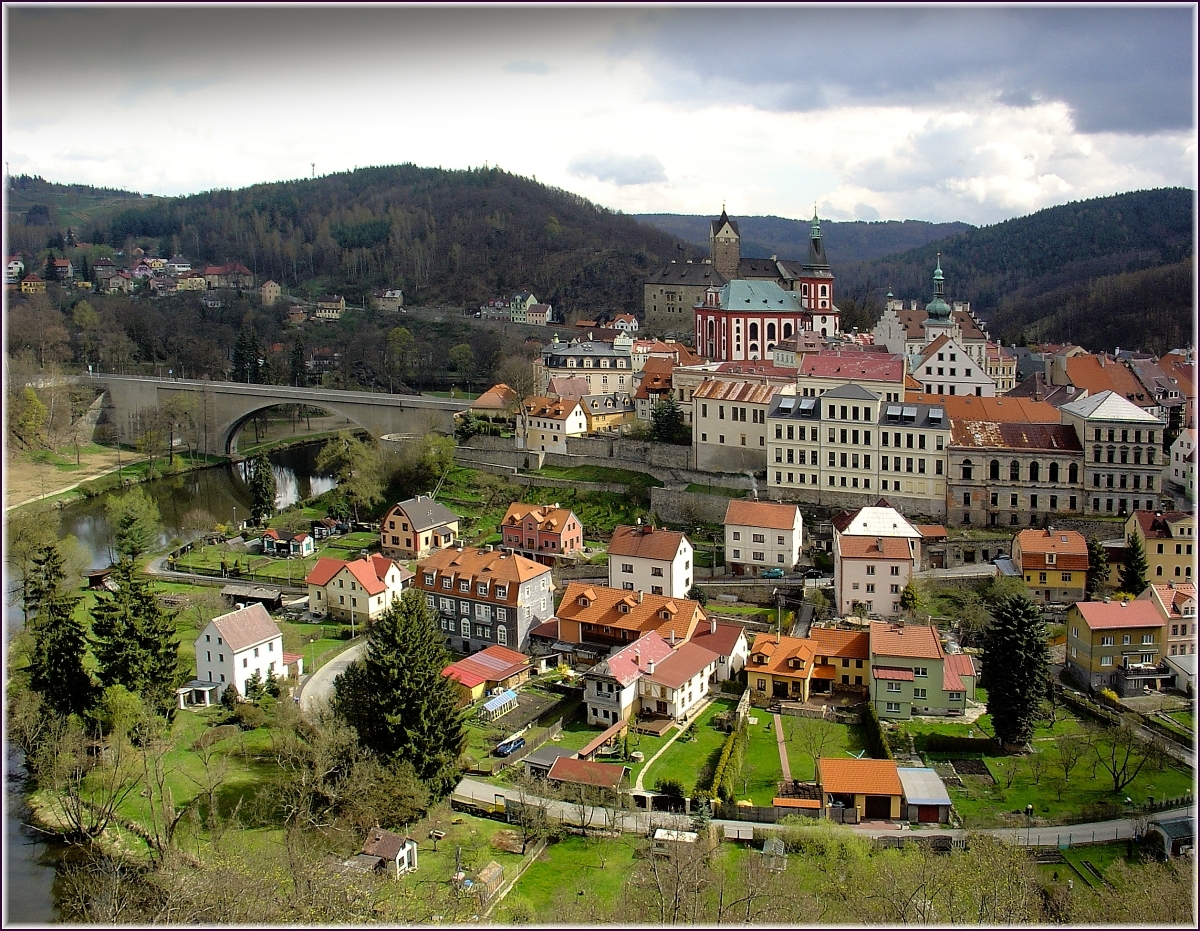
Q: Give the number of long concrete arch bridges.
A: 1